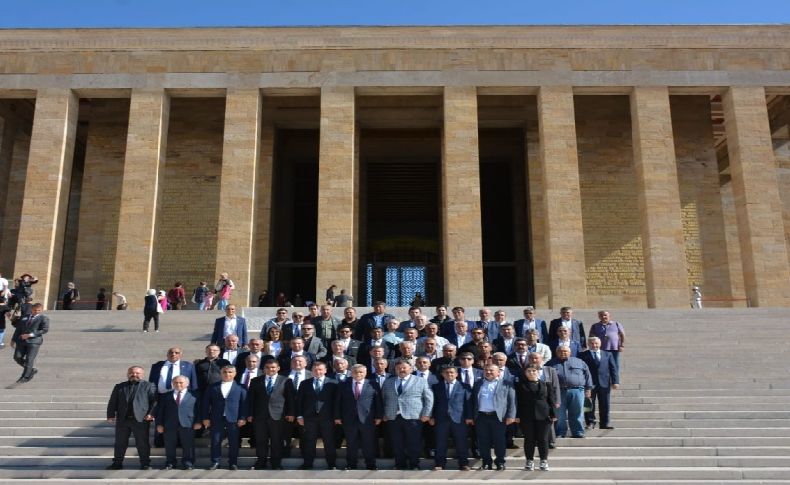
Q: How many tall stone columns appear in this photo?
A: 8